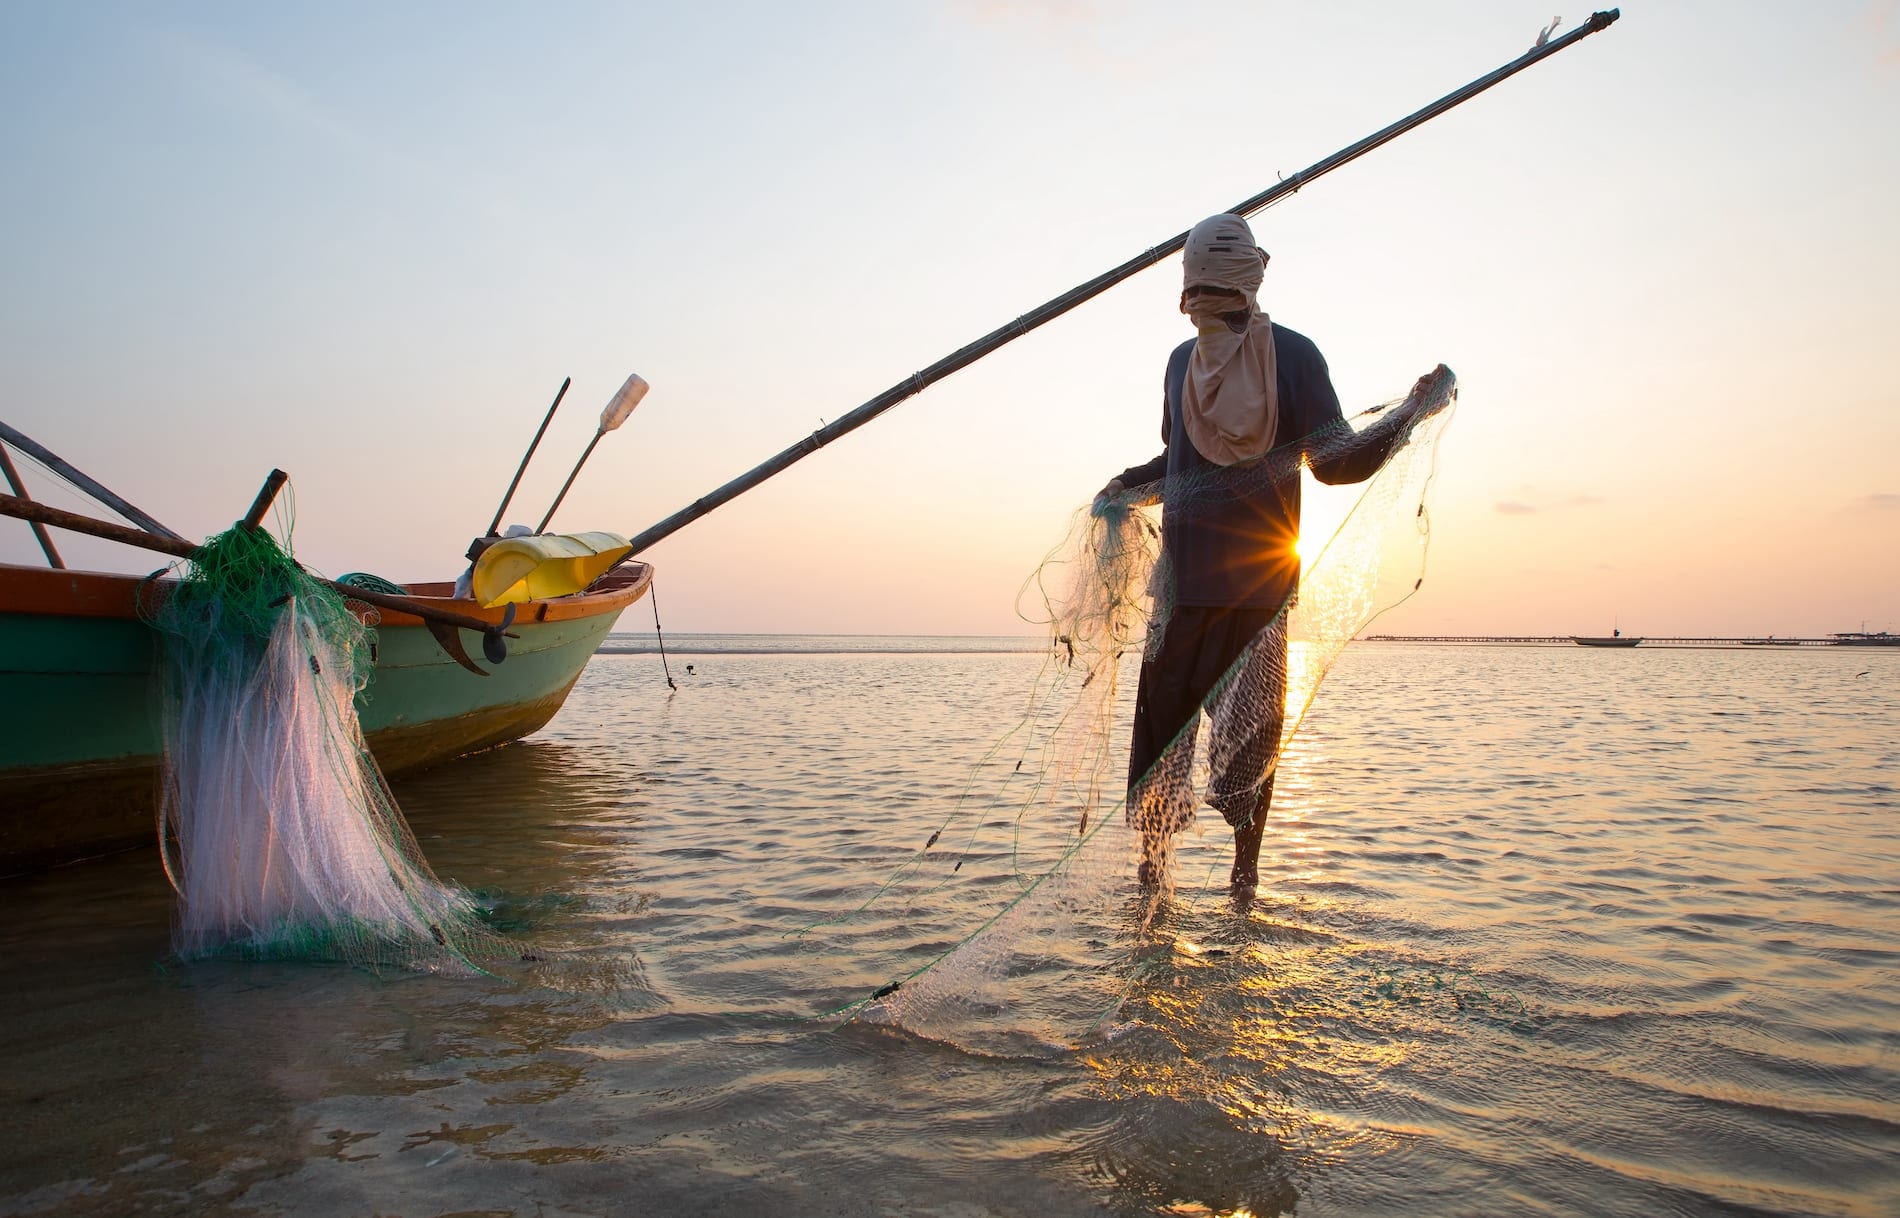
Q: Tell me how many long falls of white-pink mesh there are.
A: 1